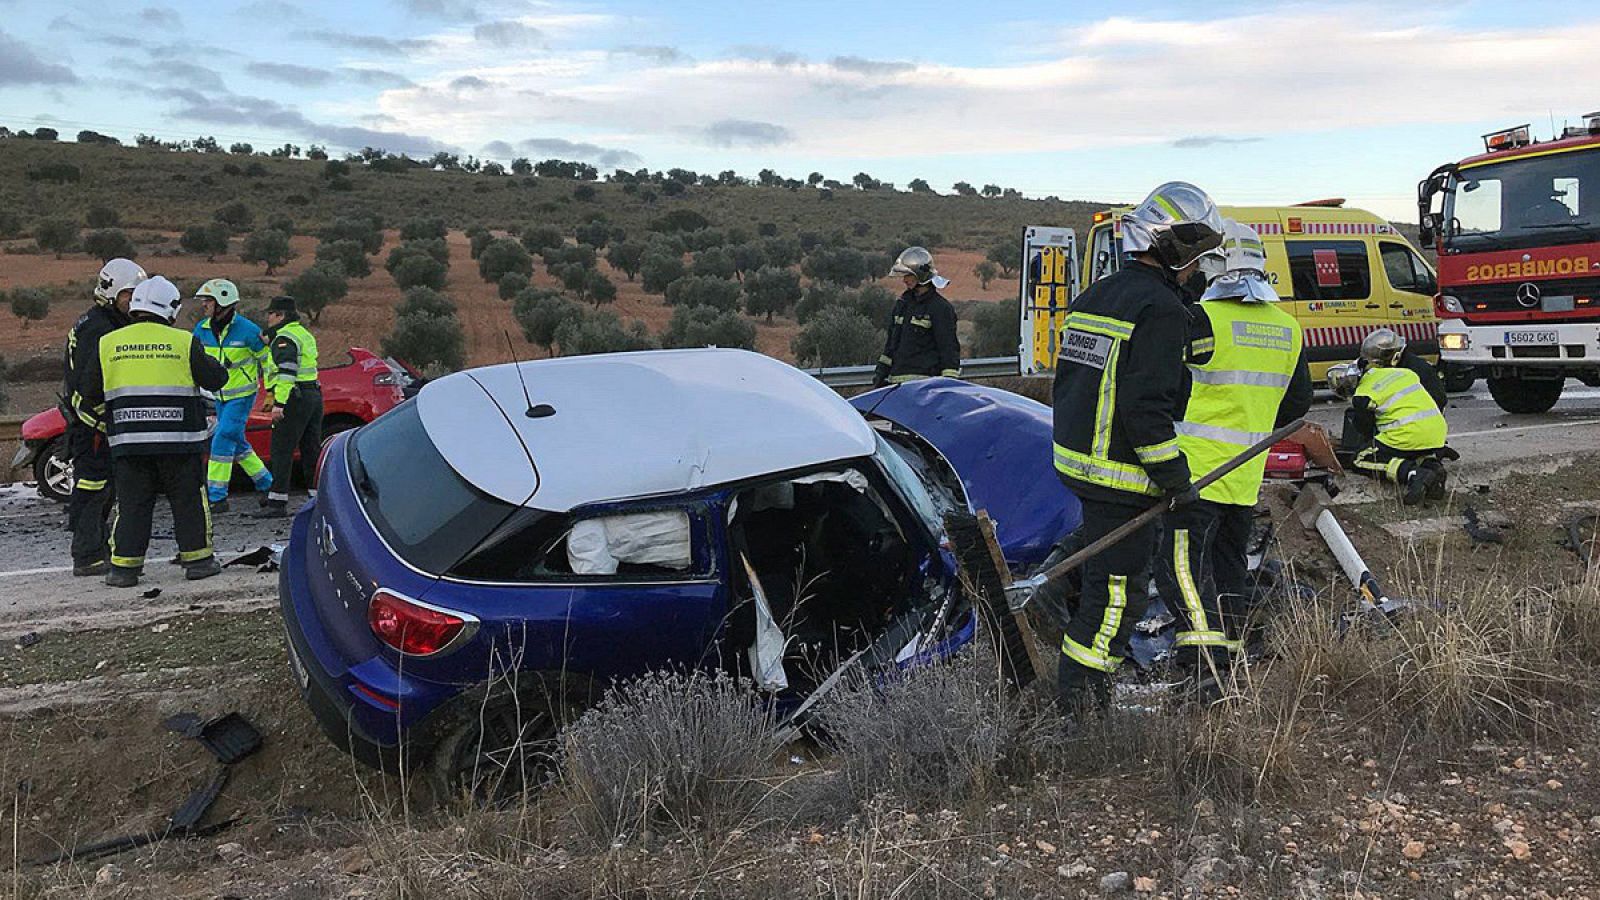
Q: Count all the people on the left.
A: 4